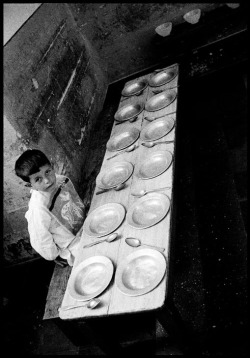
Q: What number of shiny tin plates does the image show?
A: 12